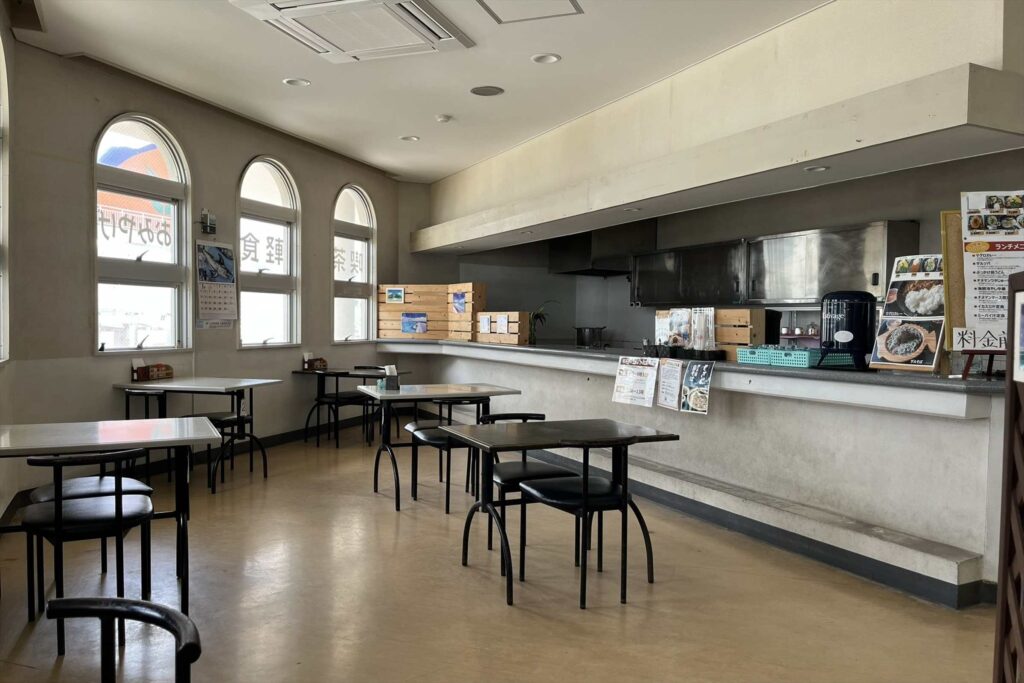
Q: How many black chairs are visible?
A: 11